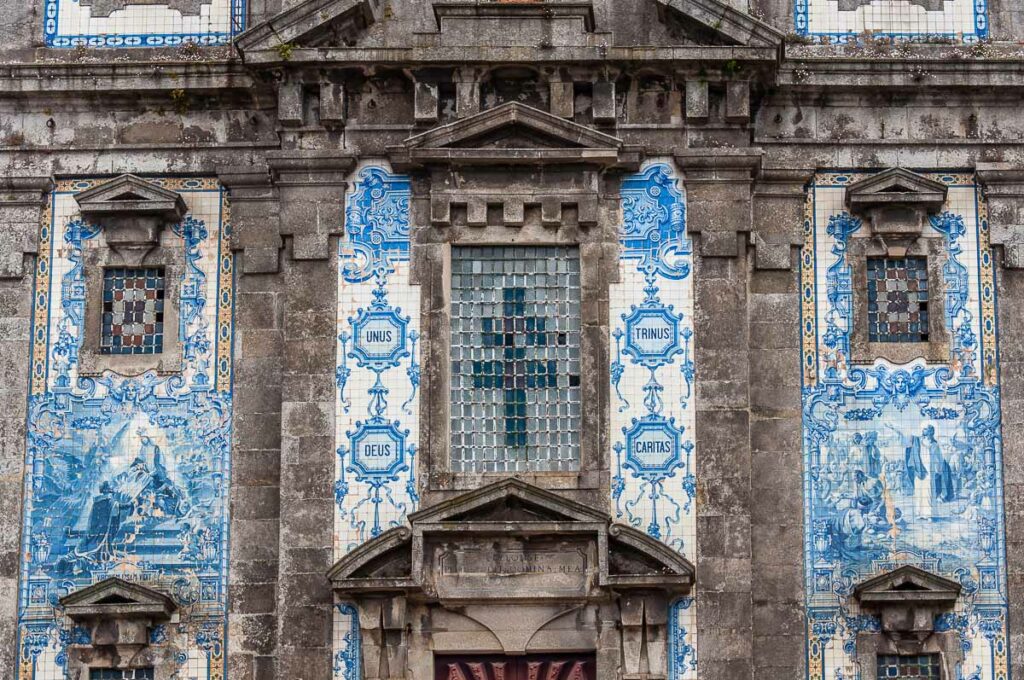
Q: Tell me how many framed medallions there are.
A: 4